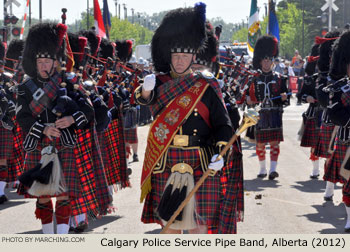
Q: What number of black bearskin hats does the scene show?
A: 13